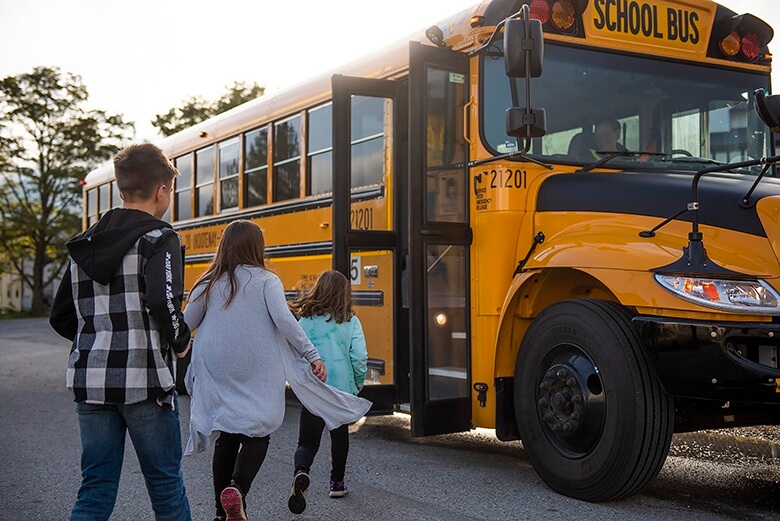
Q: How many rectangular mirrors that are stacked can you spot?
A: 2